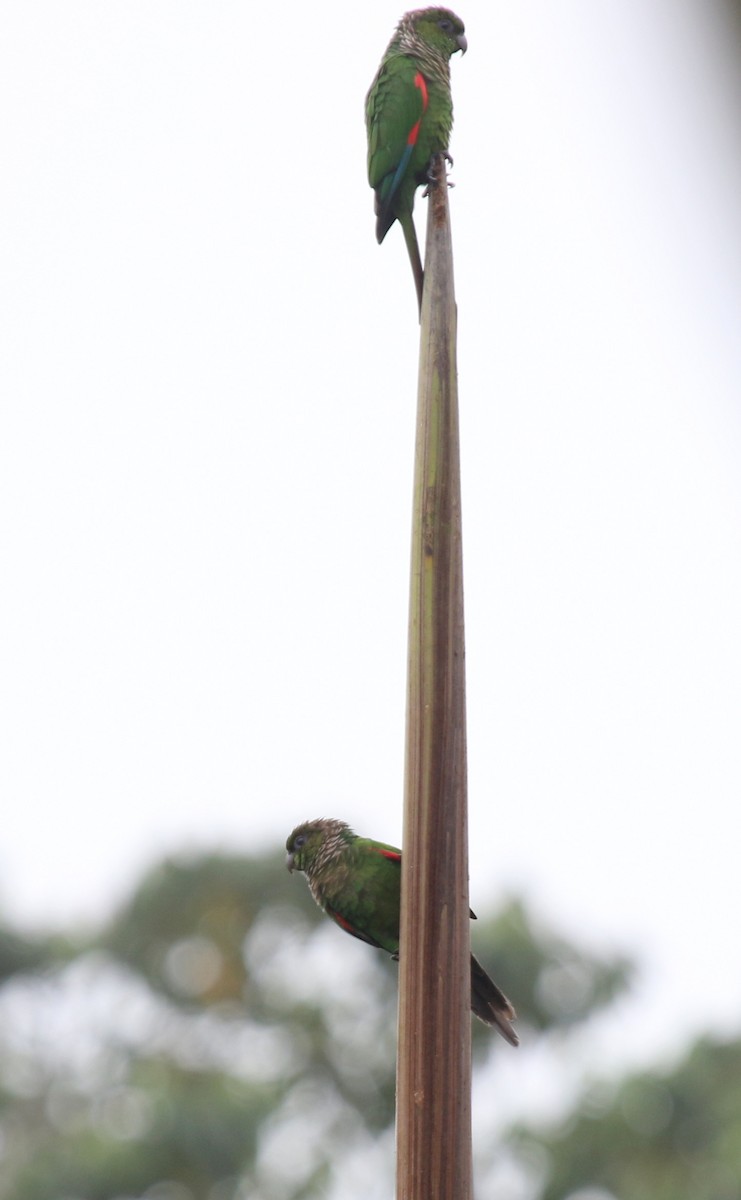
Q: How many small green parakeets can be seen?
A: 2